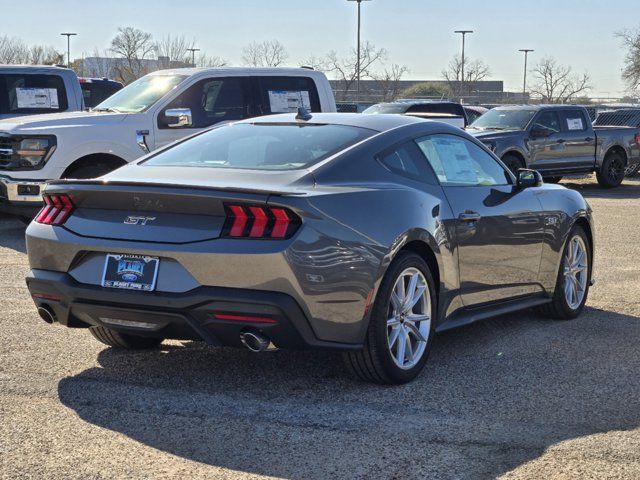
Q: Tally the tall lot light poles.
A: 5